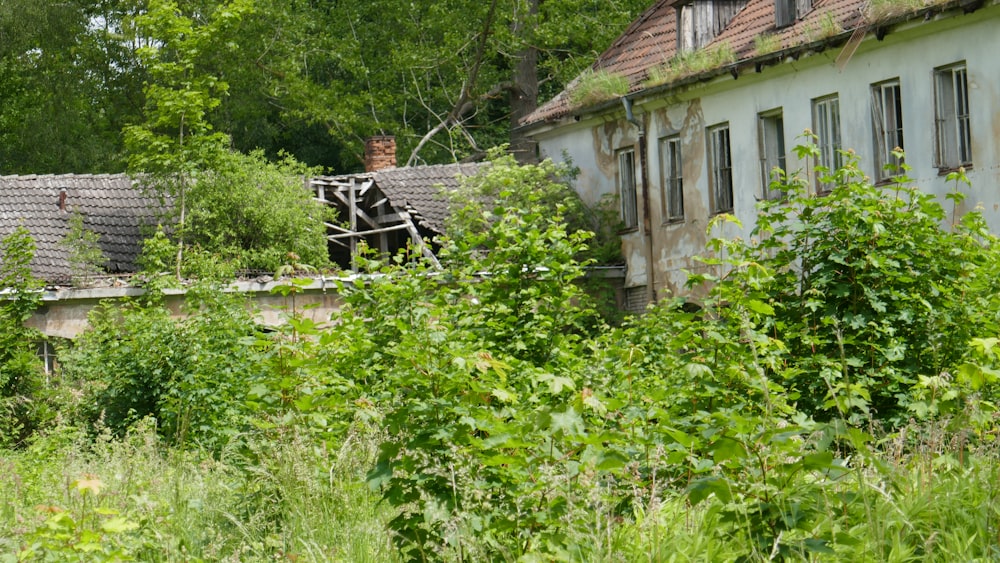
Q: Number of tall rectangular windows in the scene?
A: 7